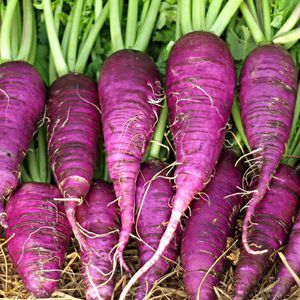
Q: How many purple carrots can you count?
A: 11